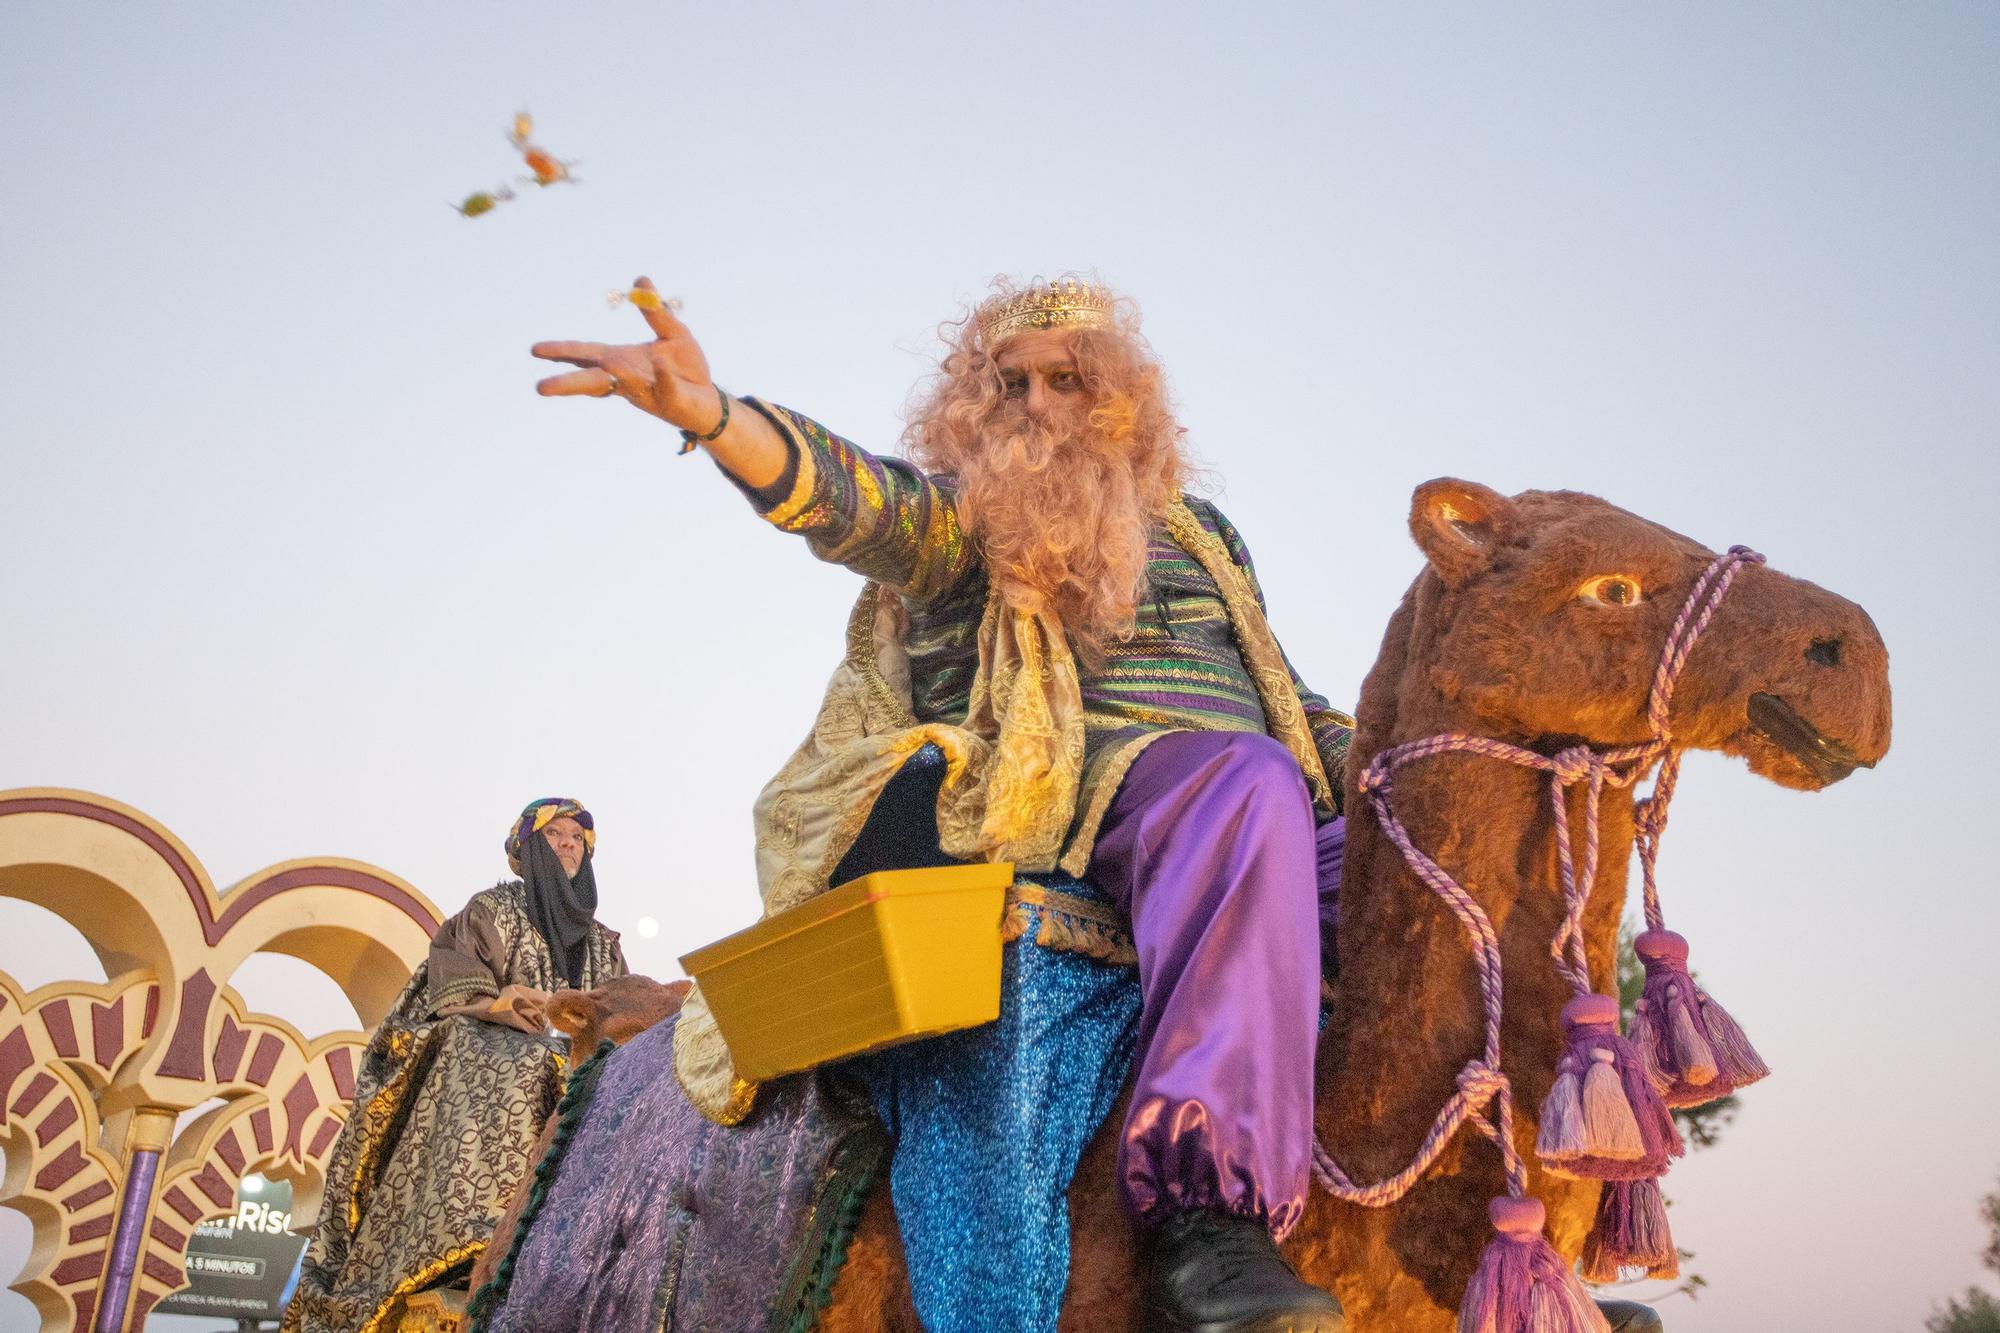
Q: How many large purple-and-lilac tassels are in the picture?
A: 4